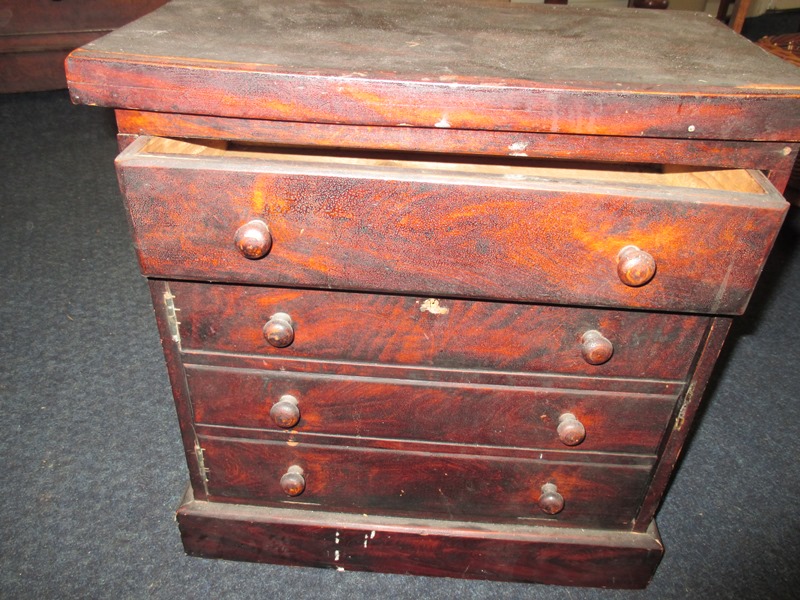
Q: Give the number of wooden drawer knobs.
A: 8